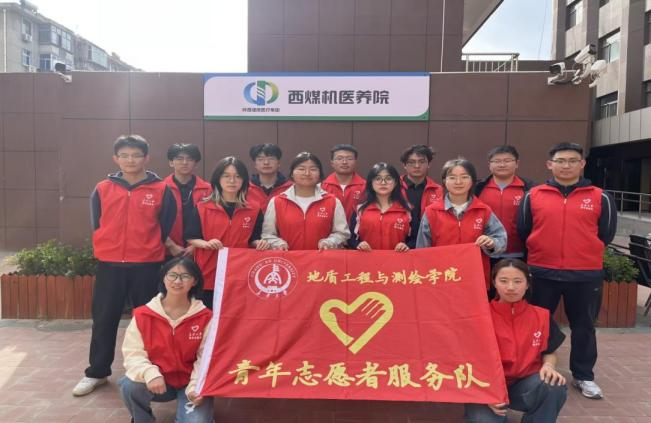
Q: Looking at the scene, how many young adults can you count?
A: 13